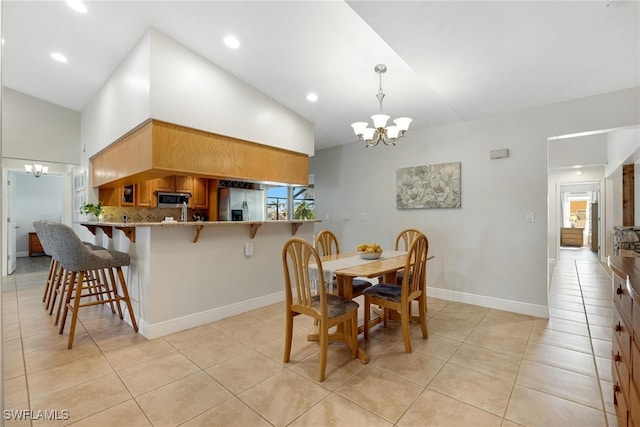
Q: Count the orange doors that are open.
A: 0